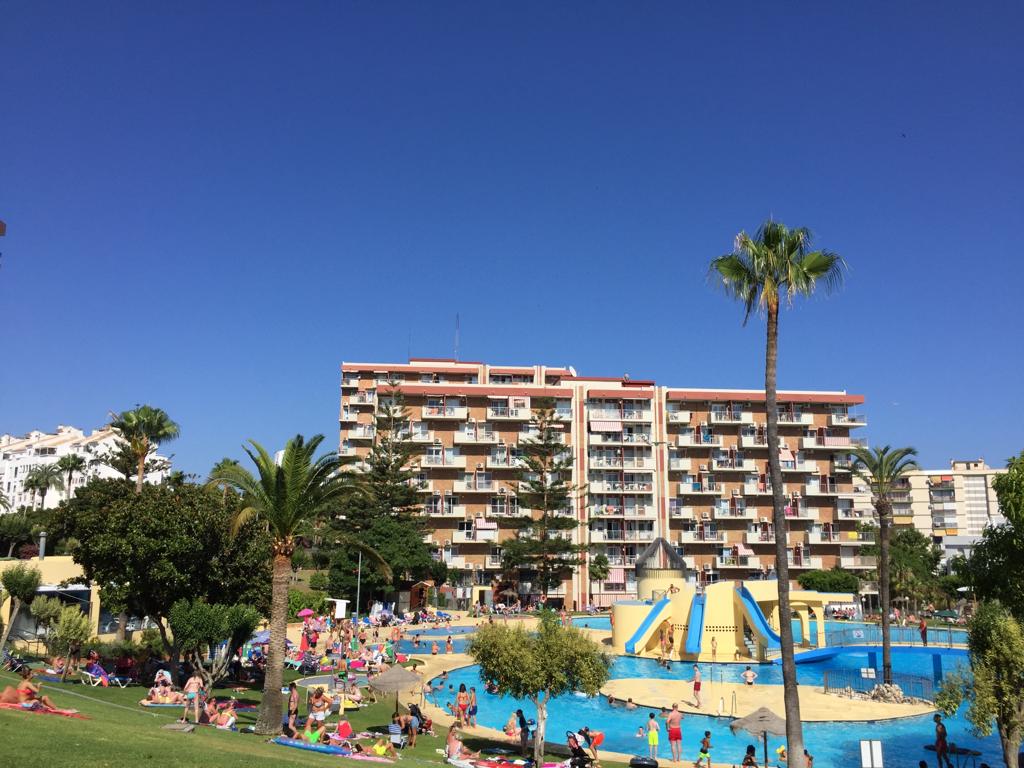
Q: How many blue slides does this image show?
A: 3